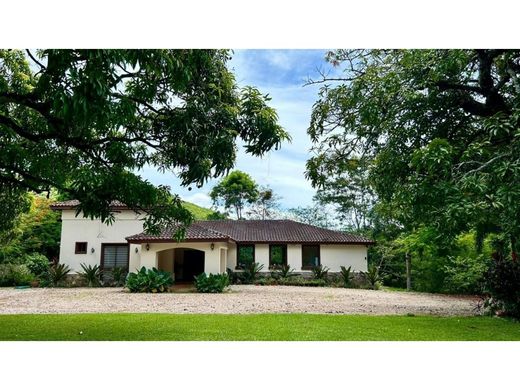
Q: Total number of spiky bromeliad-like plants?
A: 8